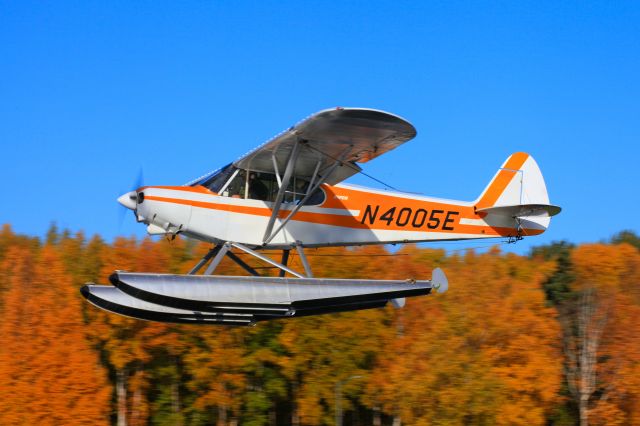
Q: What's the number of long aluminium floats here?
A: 2